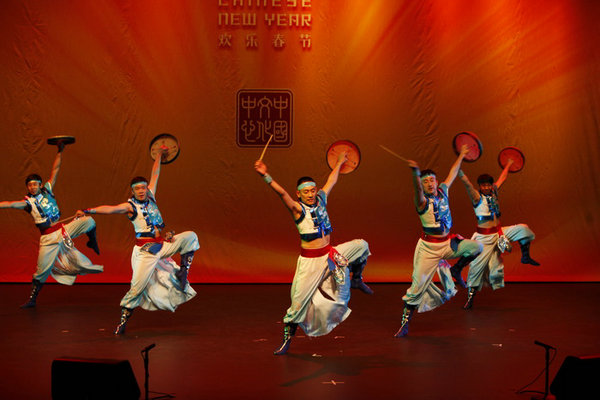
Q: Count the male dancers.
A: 5